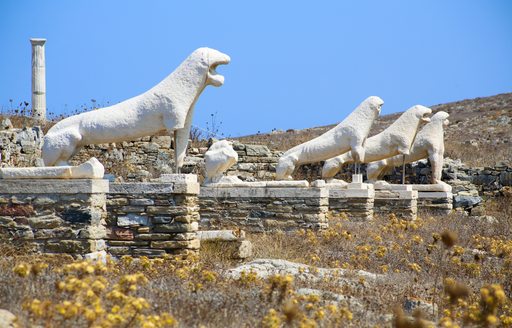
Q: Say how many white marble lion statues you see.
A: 4